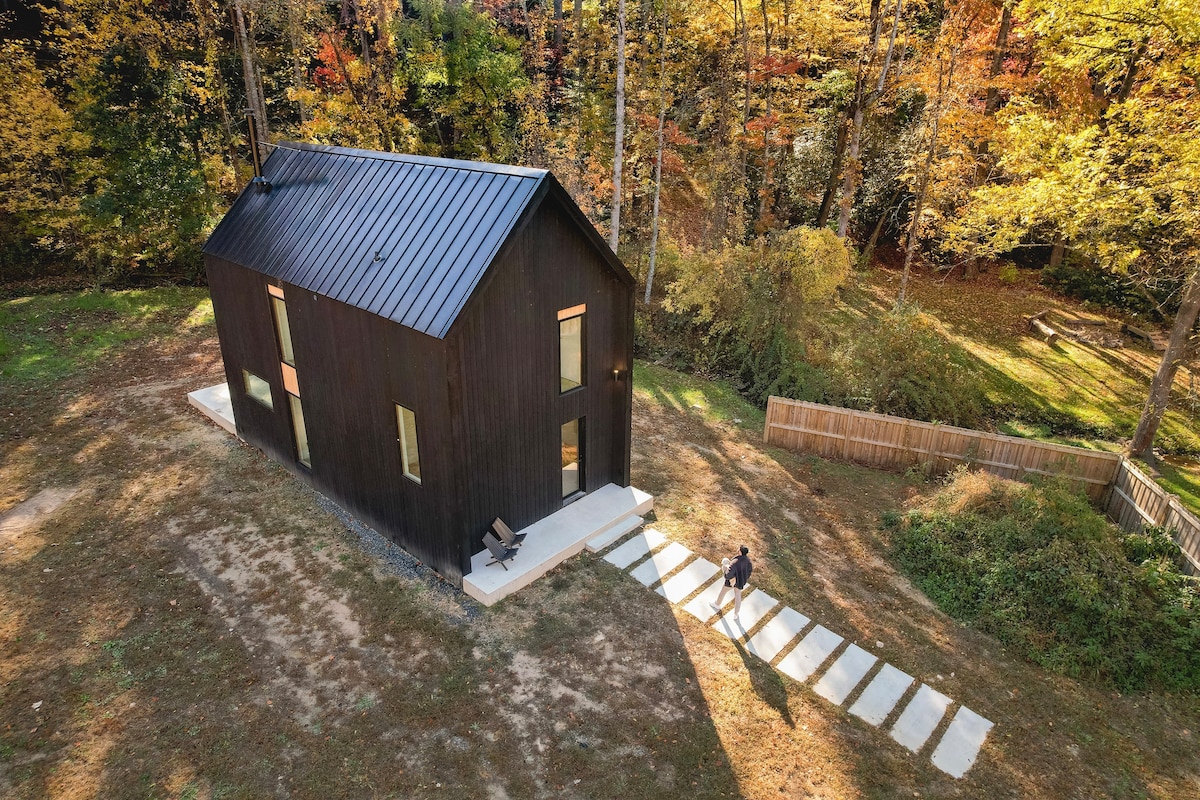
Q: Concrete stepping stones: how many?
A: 11